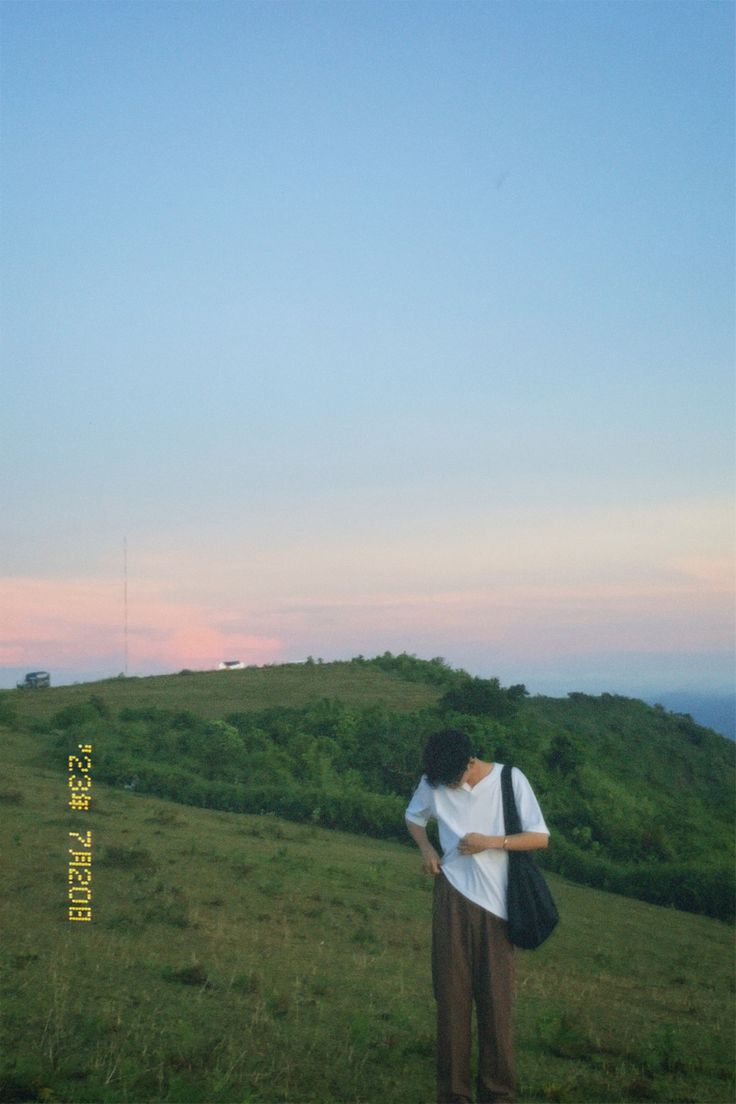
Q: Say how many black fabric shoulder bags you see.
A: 1